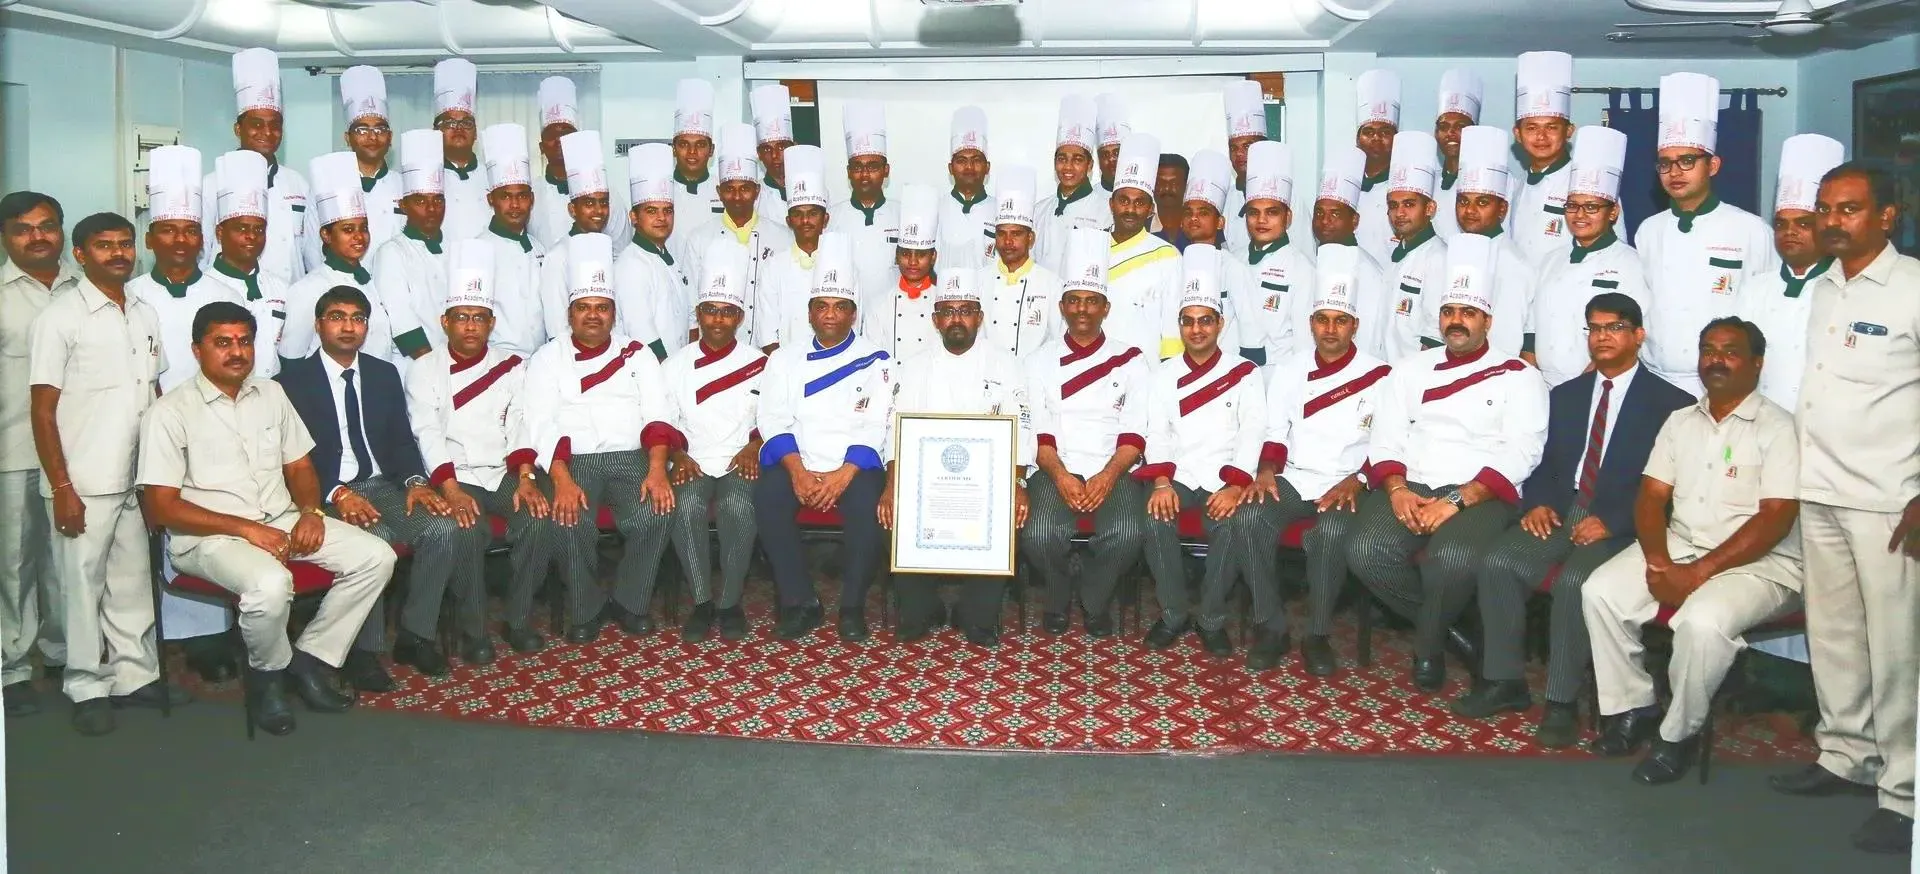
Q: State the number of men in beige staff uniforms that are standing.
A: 3